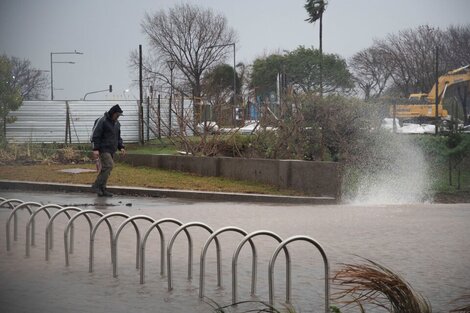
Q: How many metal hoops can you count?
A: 13